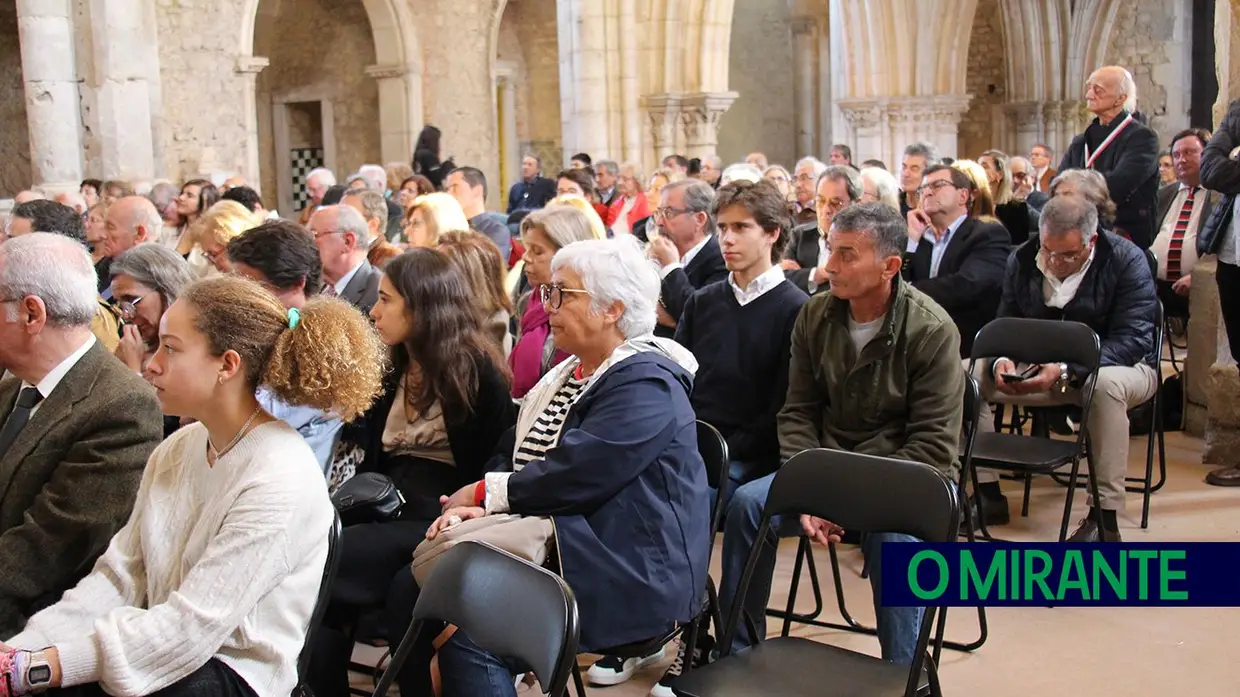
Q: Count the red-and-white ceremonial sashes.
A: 1